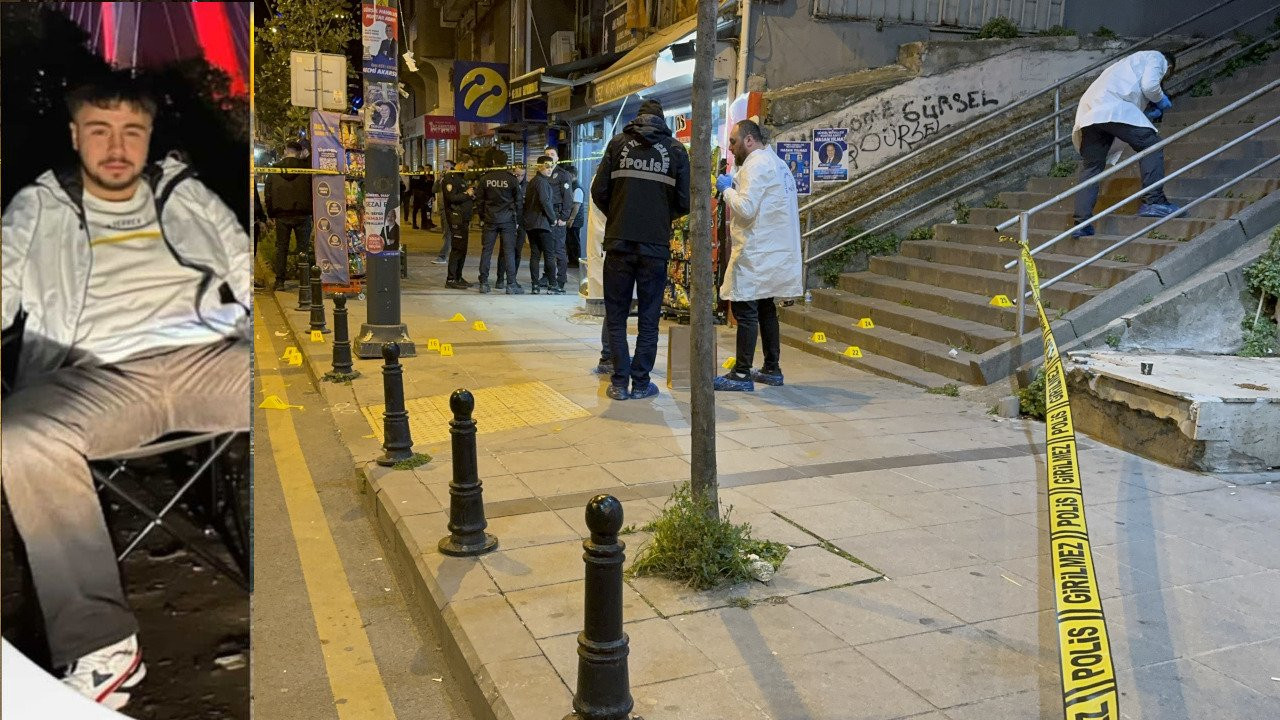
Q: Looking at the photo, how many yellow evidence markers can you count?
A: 13